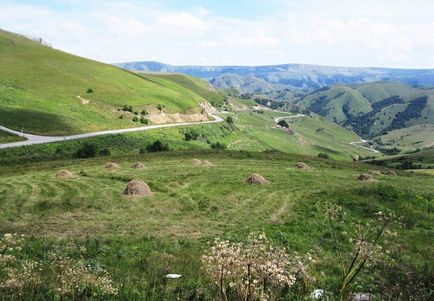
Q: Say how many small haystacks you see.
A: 11